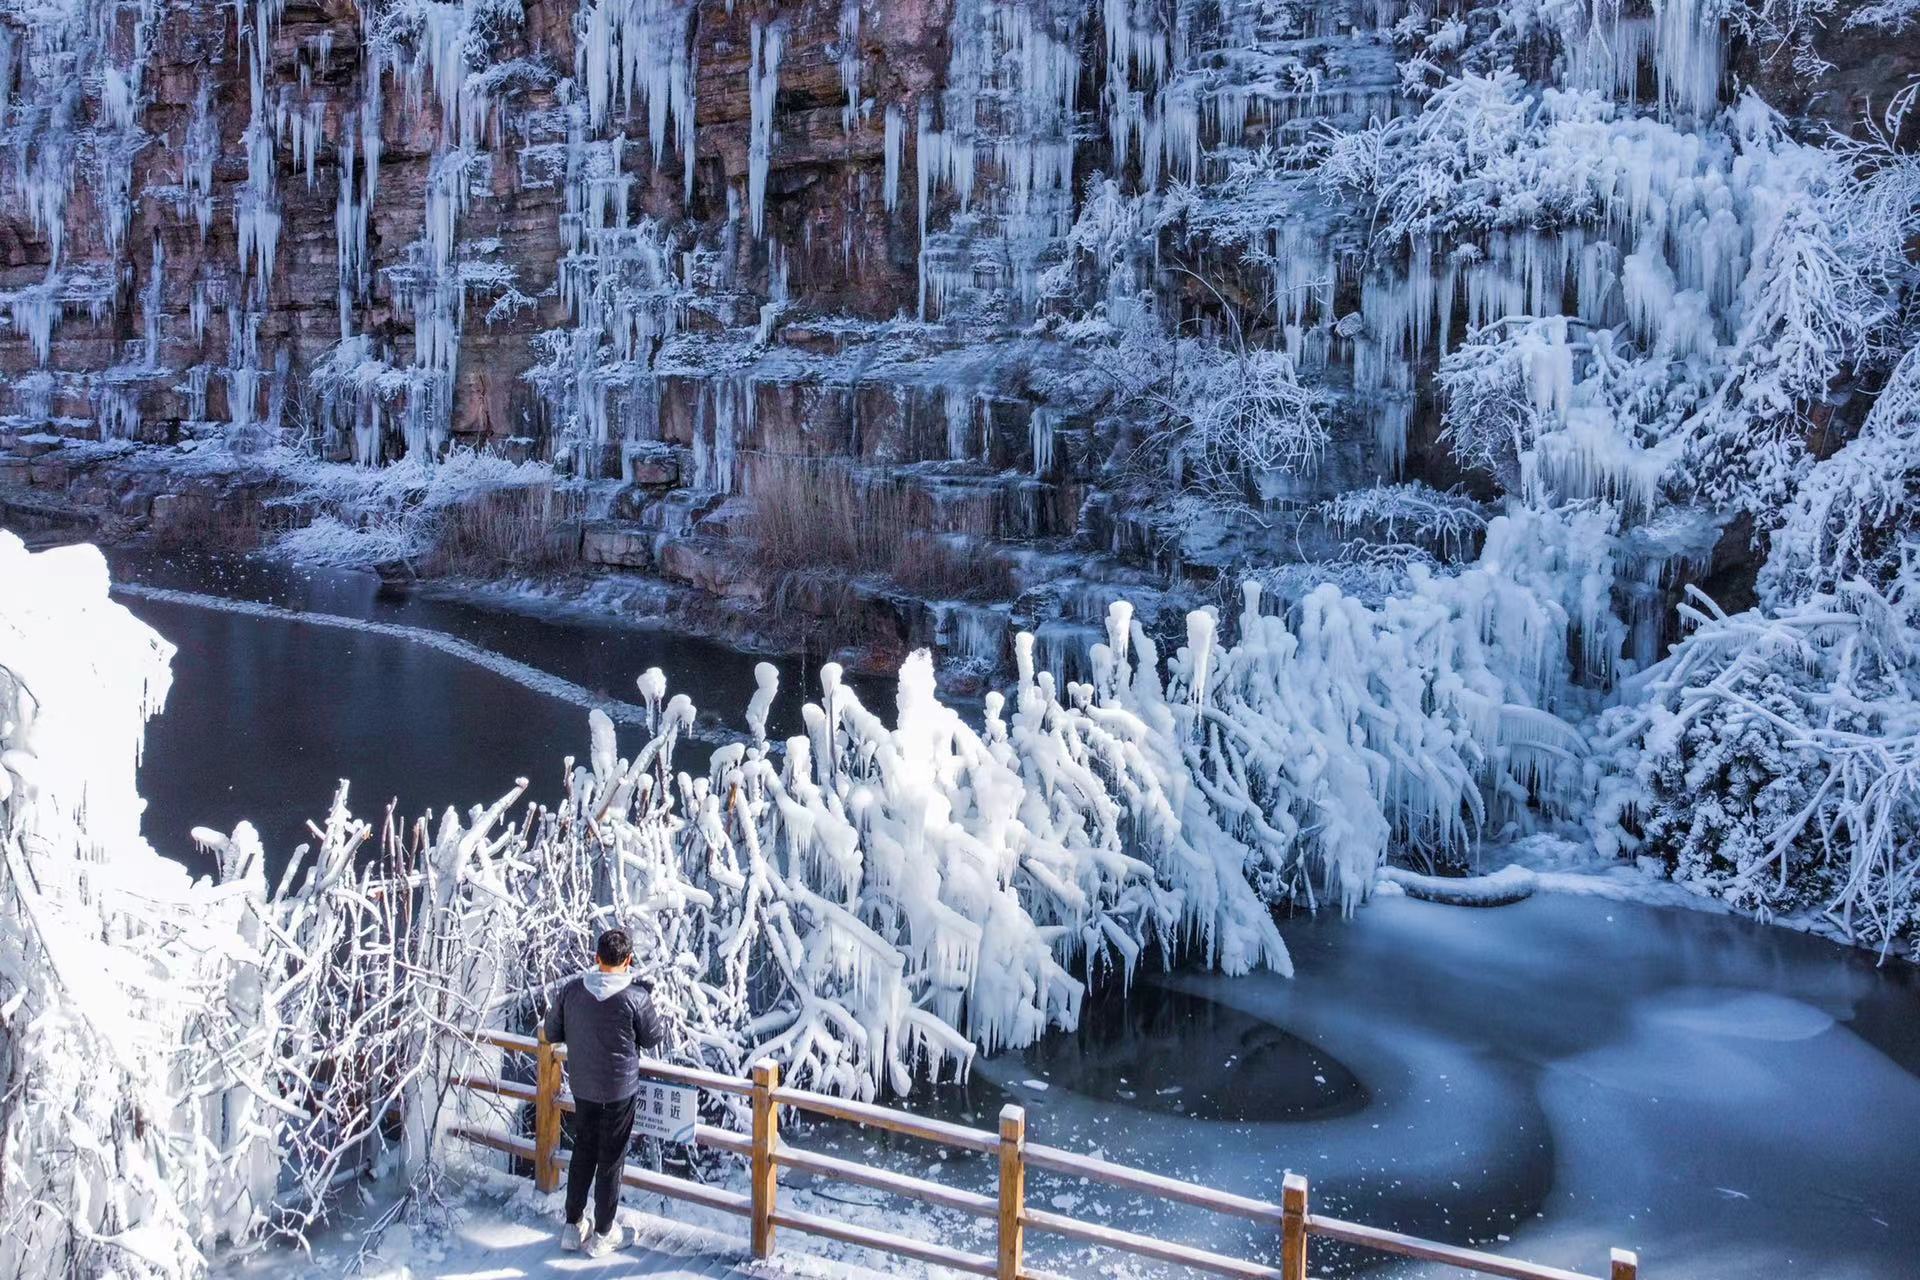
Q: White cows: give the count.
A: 0